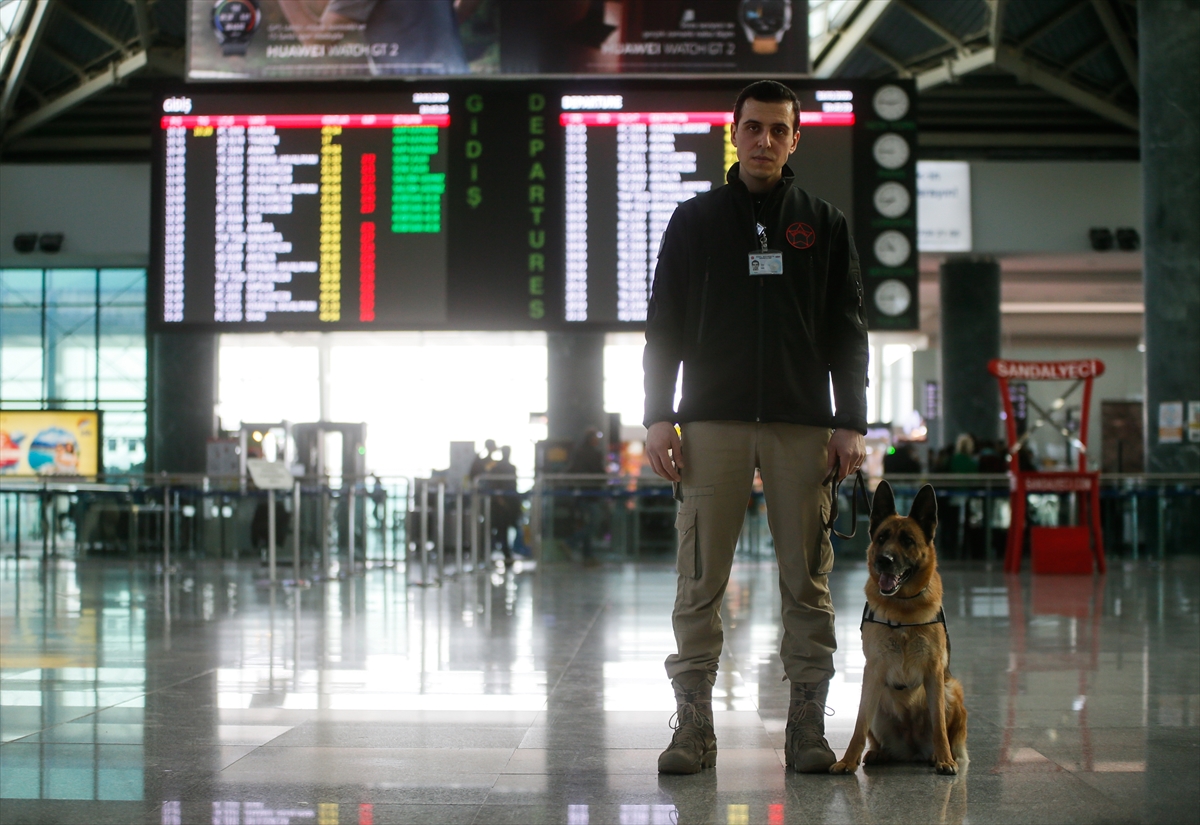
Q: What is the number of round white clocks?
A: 5